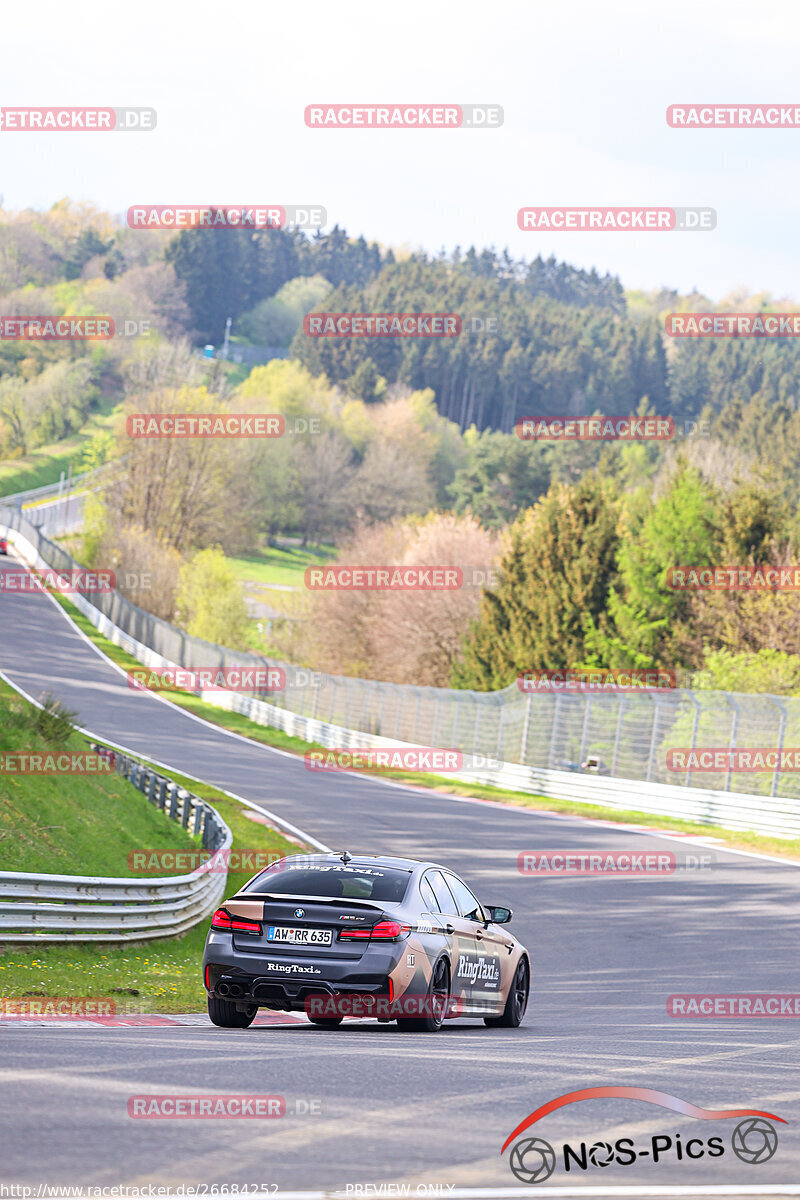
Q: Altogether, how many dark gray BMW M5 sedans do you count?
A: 1